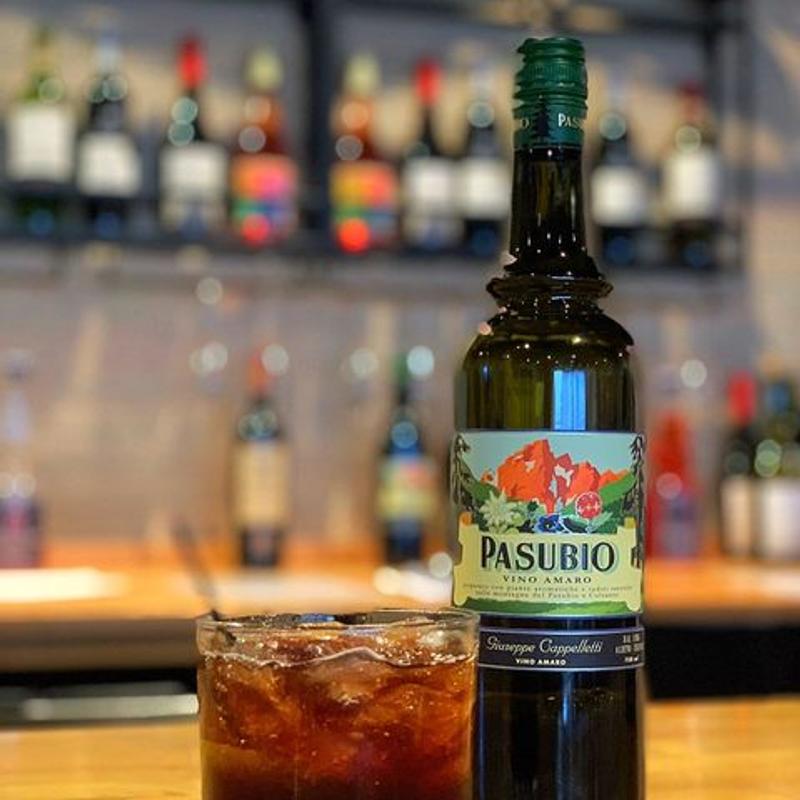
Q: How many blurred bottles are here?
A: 15